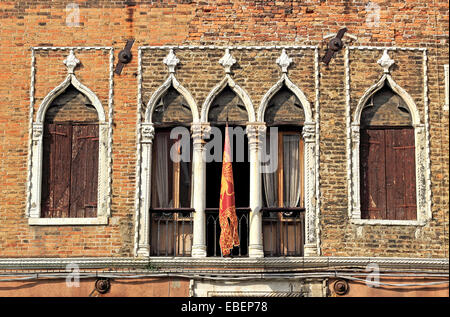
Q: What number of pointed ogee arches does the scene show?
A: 5